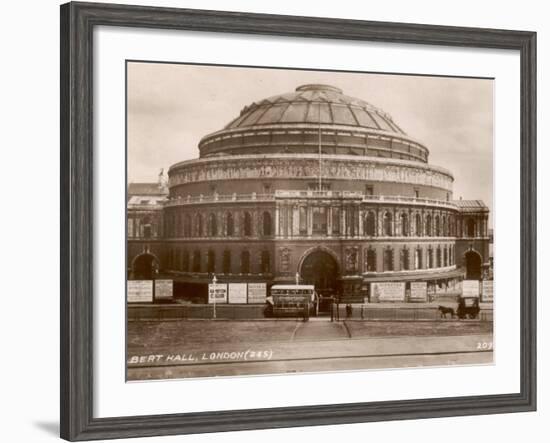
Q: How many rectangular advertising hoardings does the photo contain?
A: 9